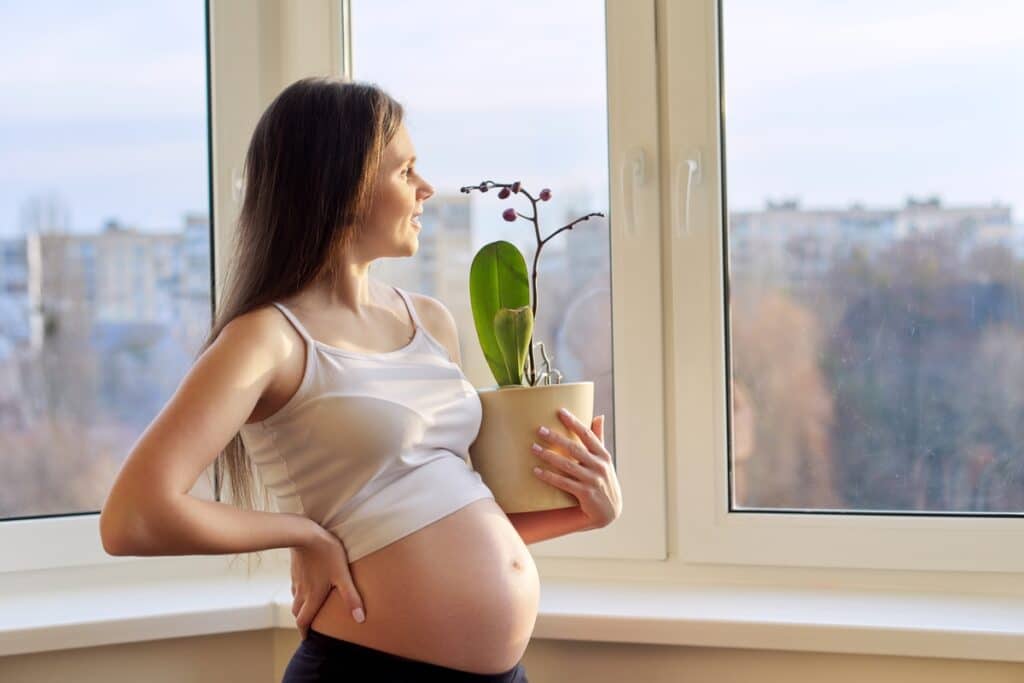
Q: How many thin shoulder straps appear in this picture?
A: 2